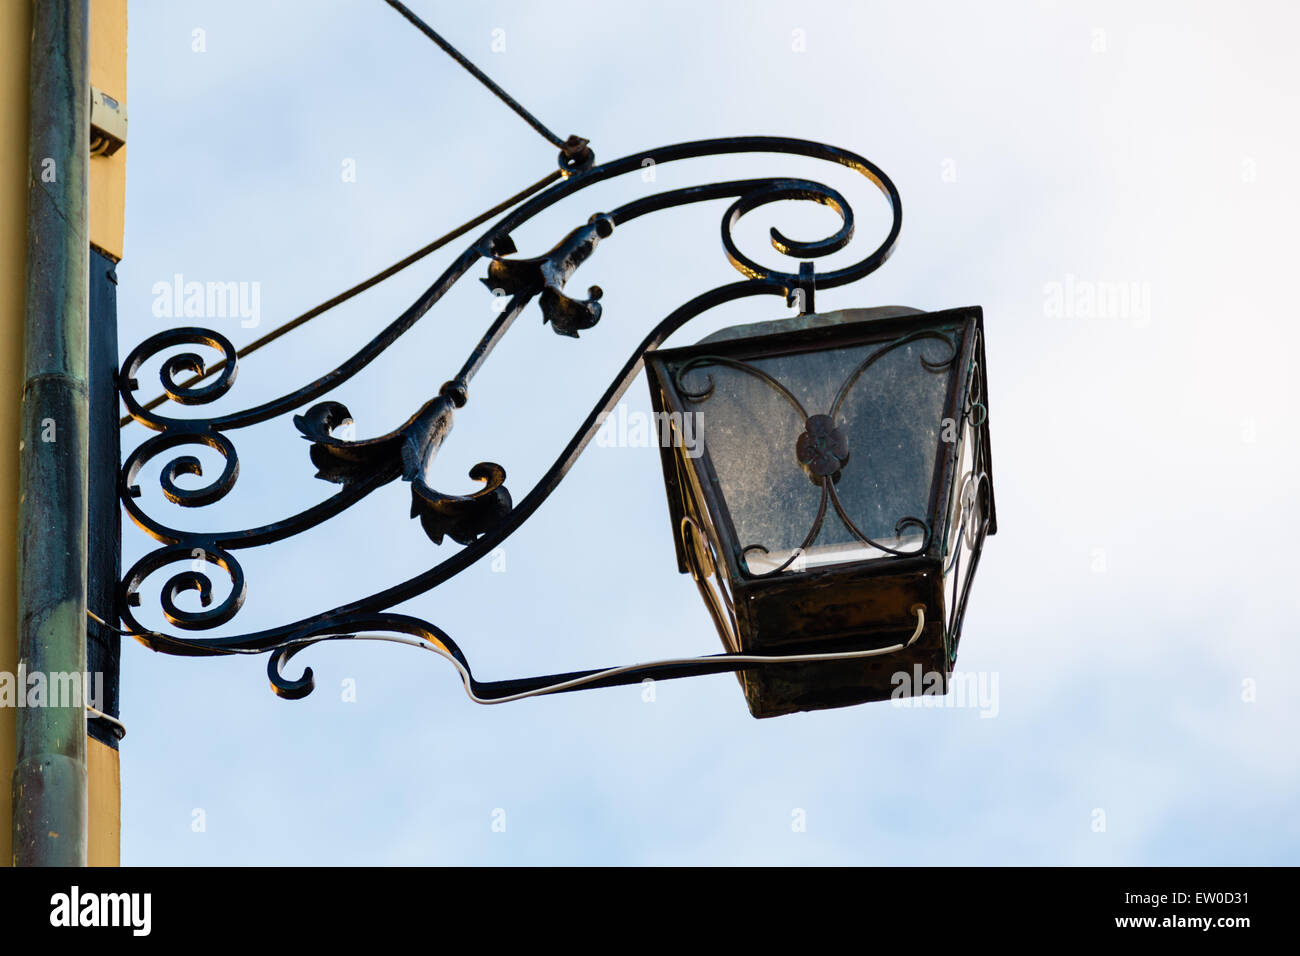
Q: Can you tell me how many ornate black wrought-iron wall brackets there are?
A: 1